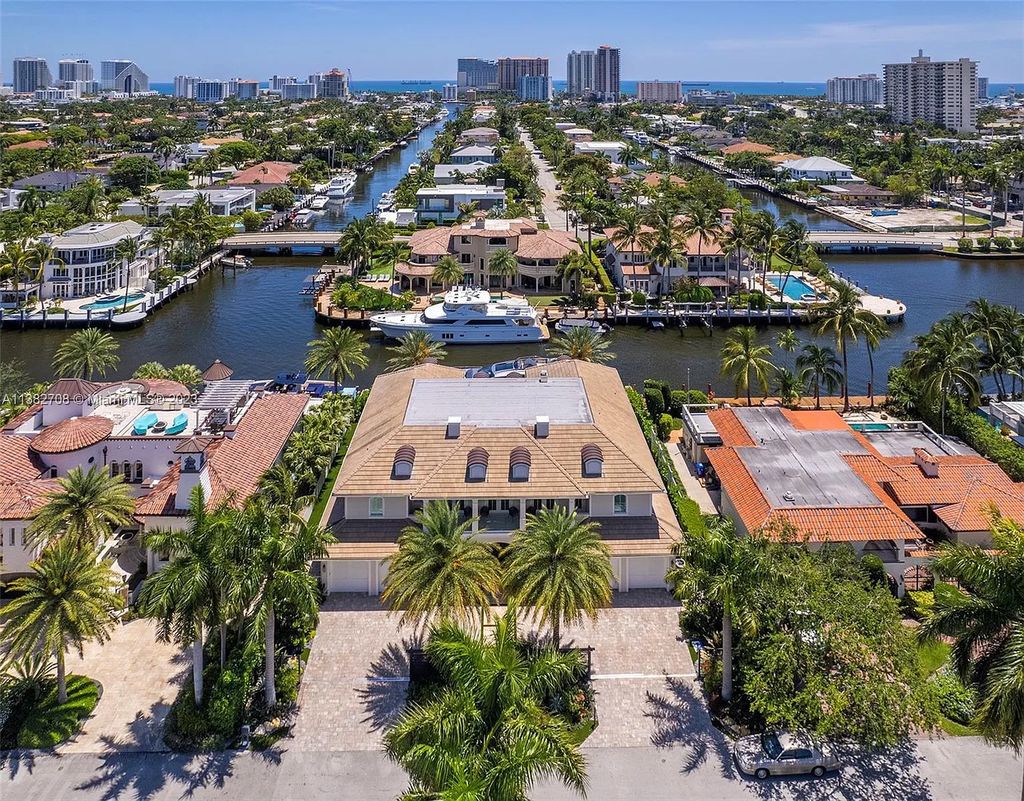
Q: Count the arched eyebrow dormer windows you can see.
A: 4